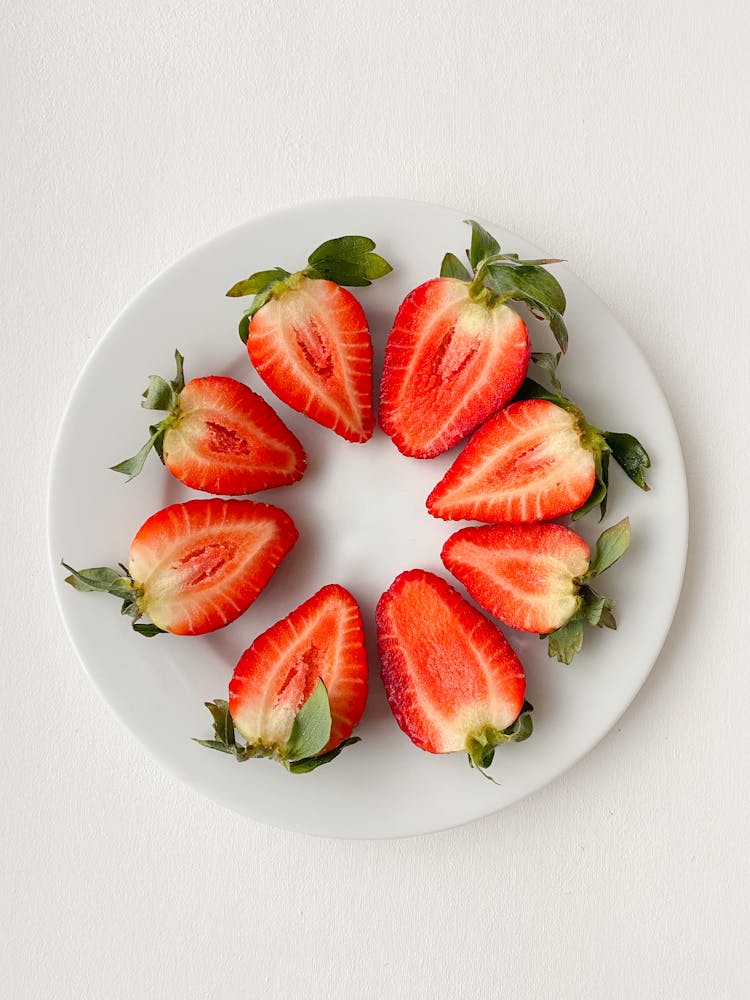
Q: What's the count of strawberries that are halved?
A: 8